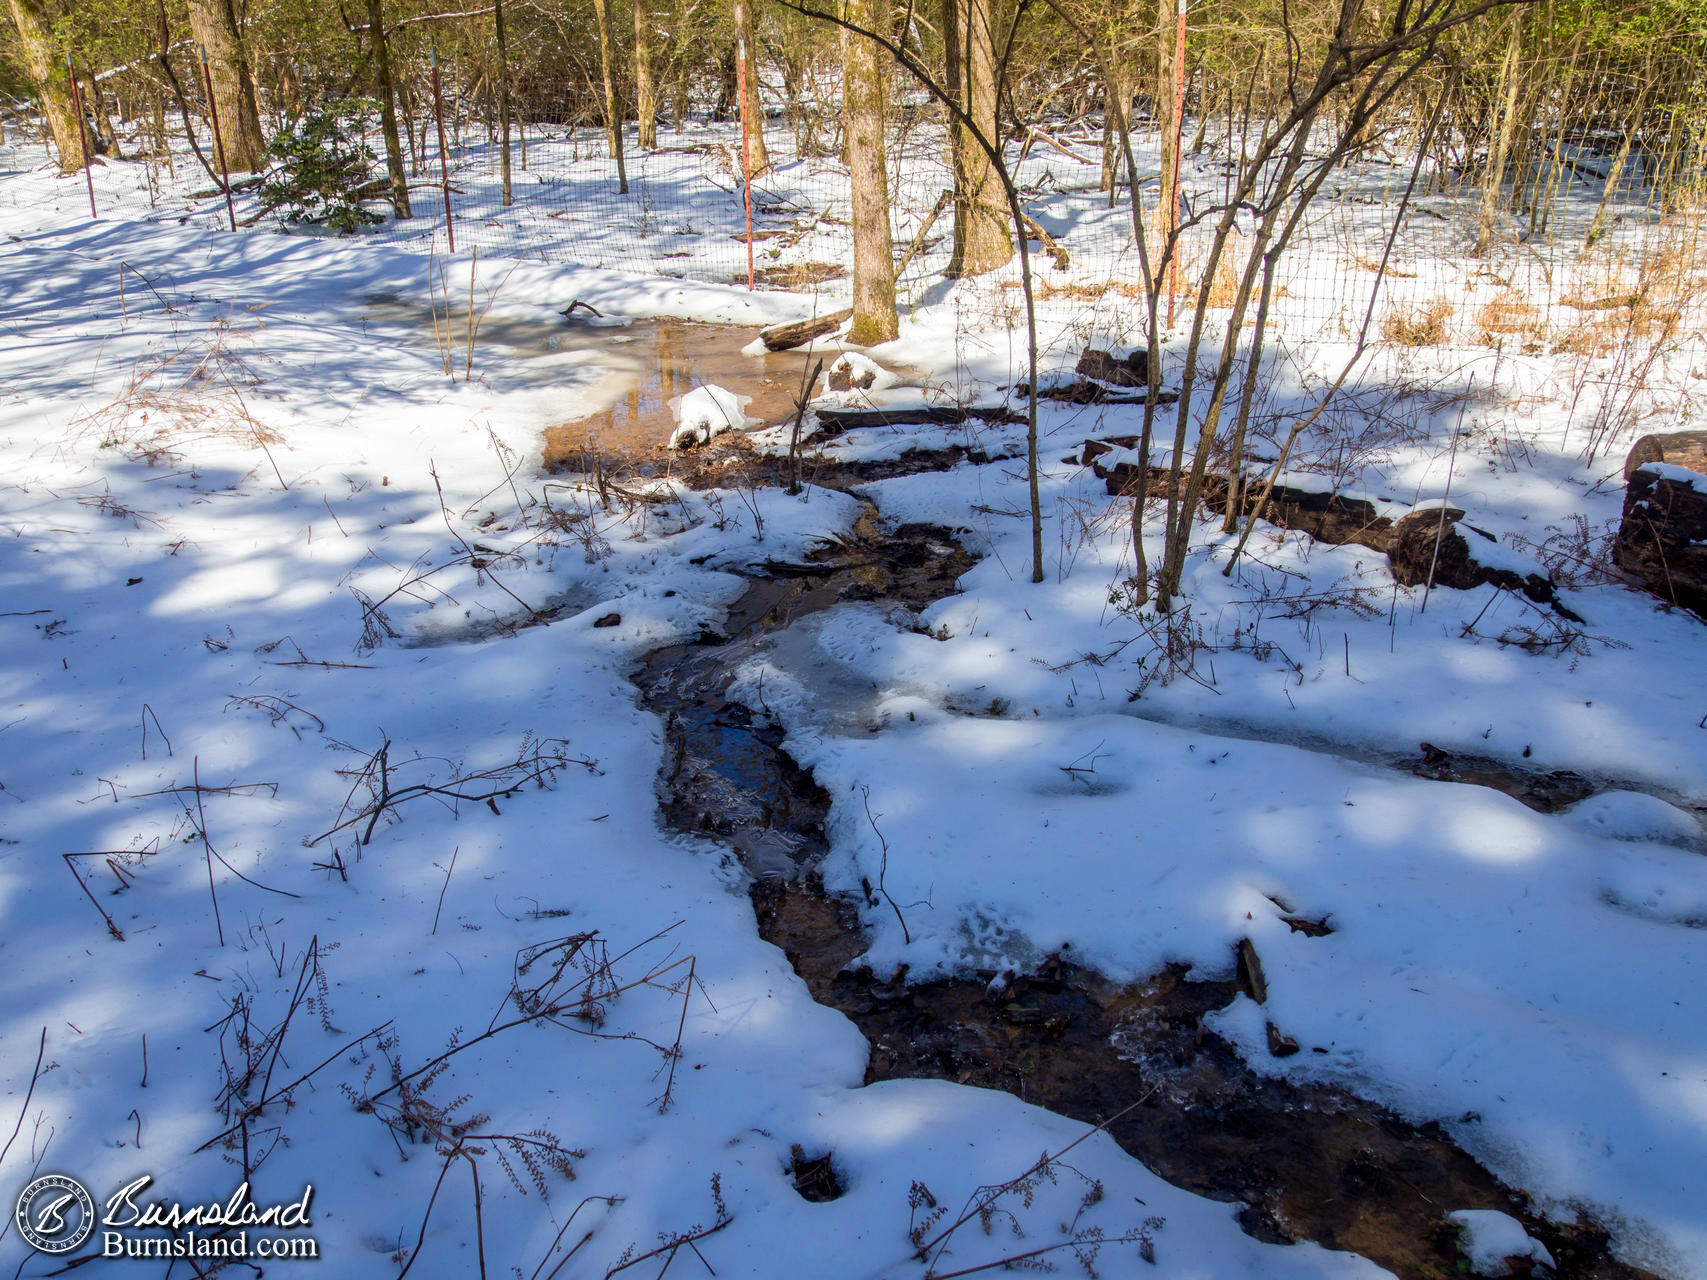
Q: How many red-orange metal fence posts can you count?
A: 5